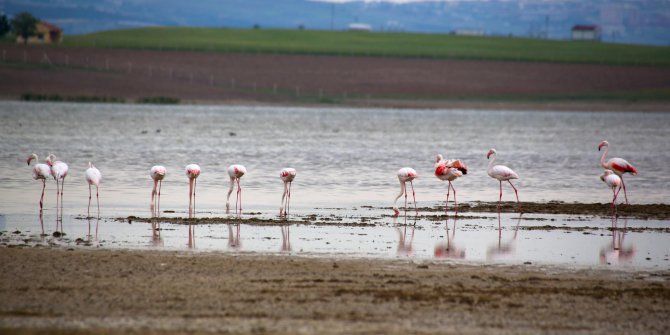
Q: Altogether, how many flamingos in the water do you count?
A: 12